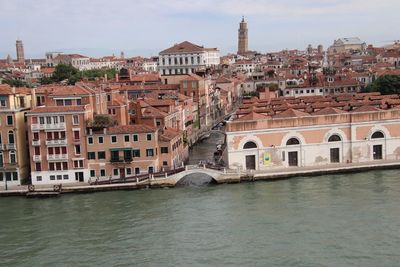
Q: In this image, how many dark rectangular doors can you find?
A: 4